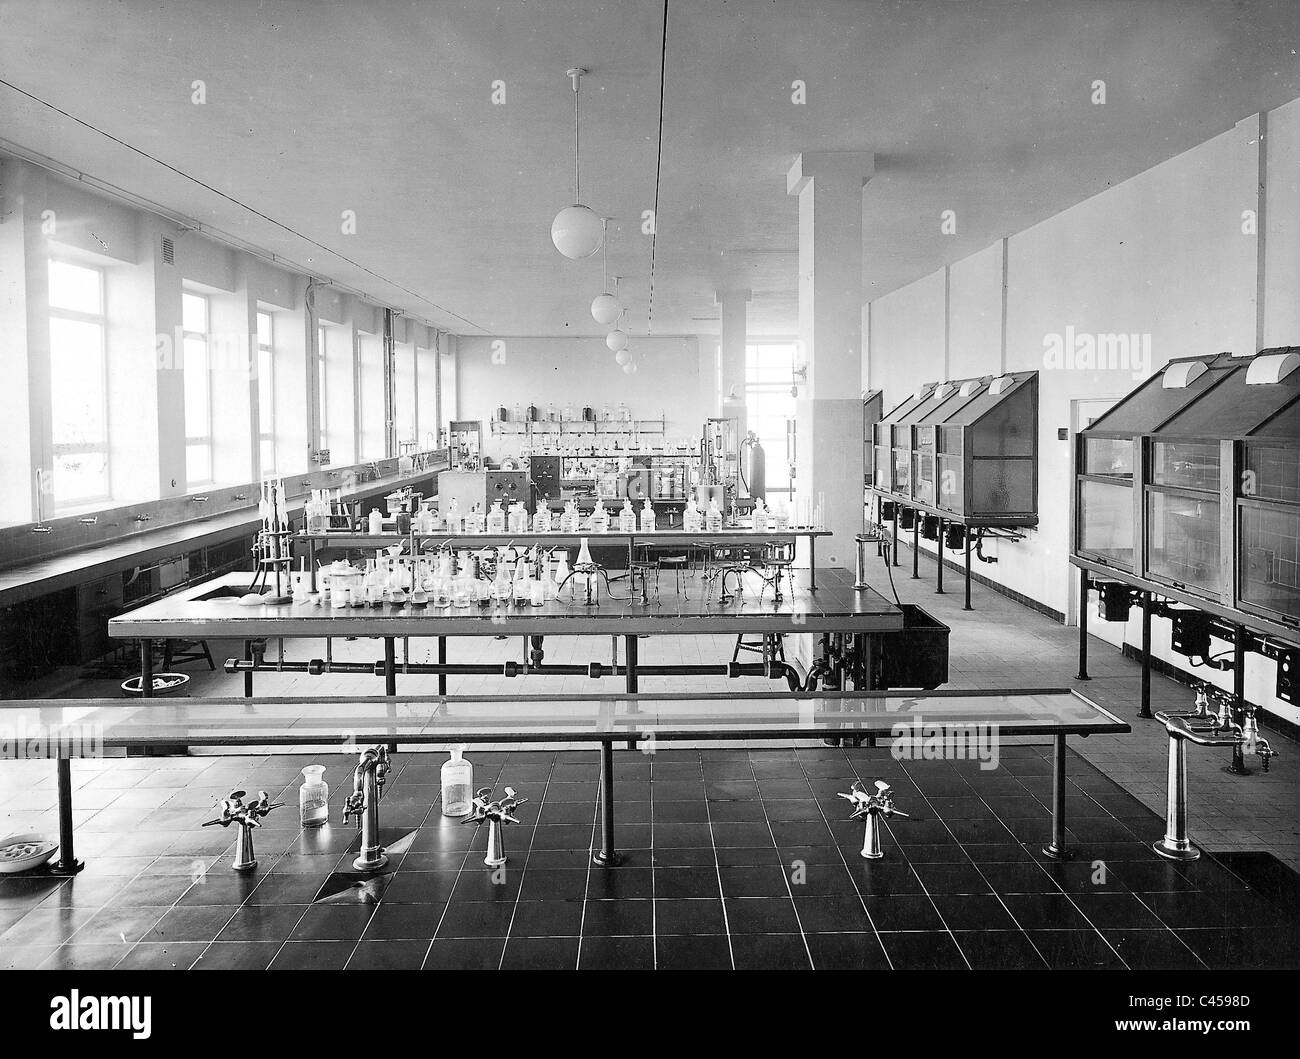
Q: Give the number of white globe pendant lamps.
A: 5